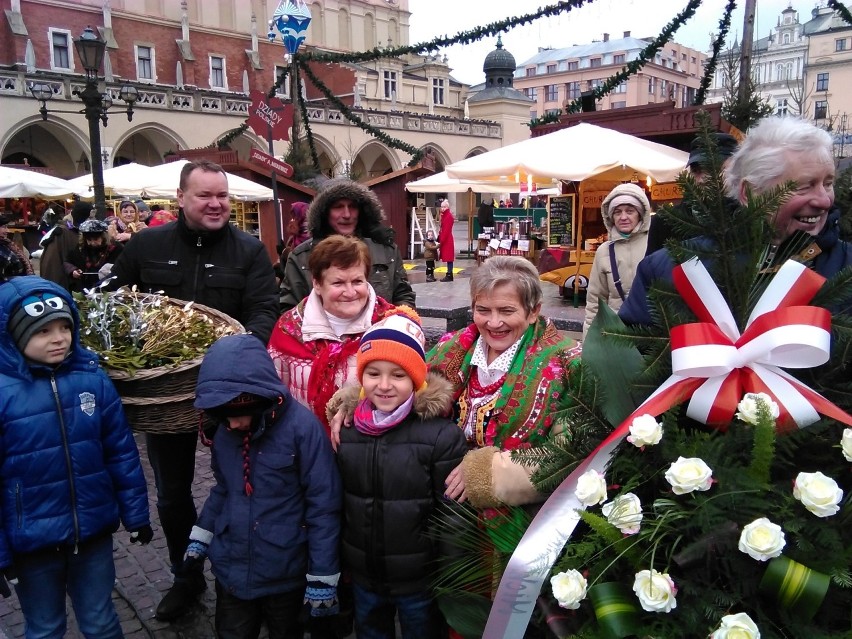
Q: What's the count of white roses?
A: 11